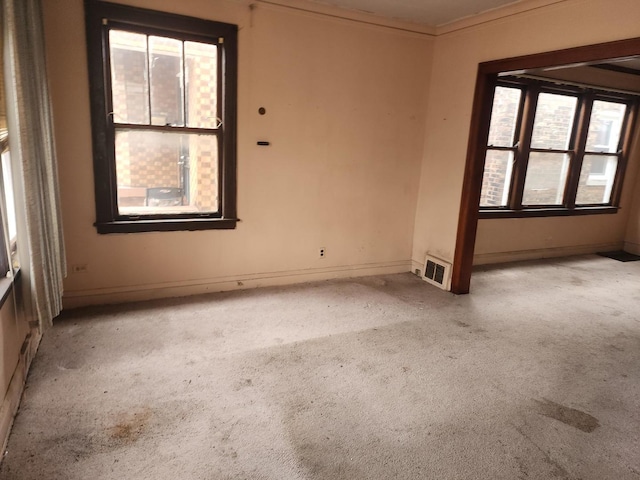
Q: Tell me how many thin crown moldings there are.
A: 2